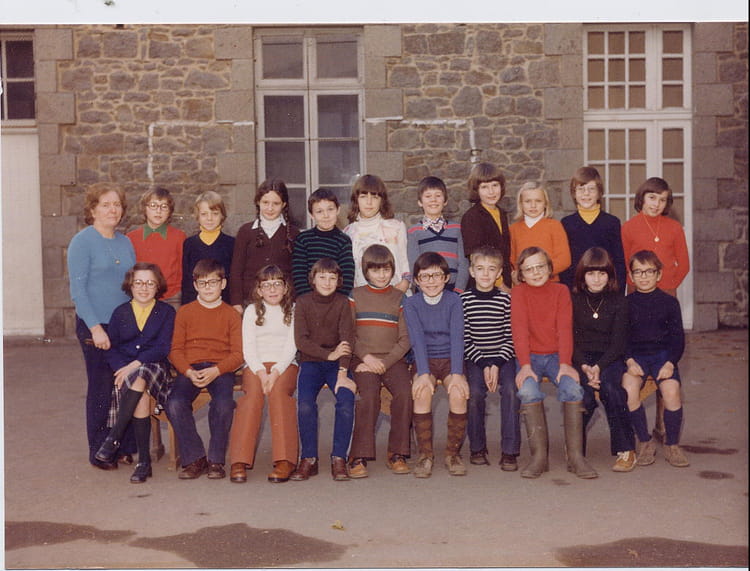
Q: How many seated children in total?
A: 10